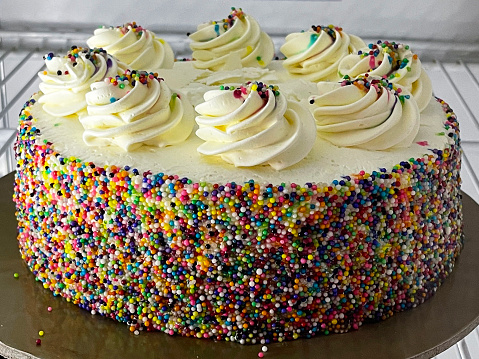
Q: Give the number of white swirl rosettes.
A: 8